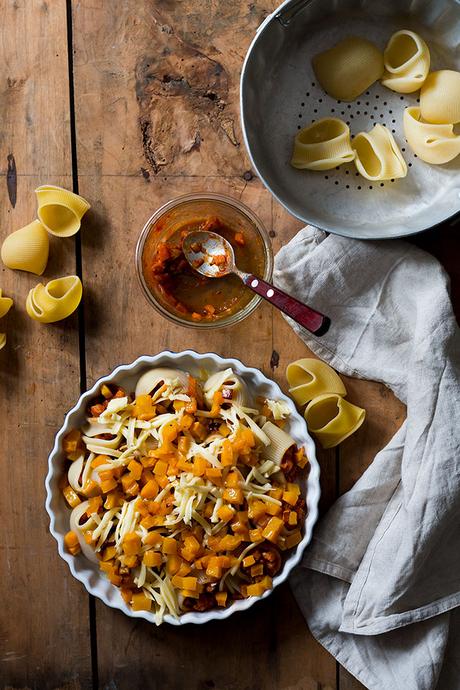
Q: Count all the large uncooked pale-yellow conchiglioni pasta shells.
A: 13